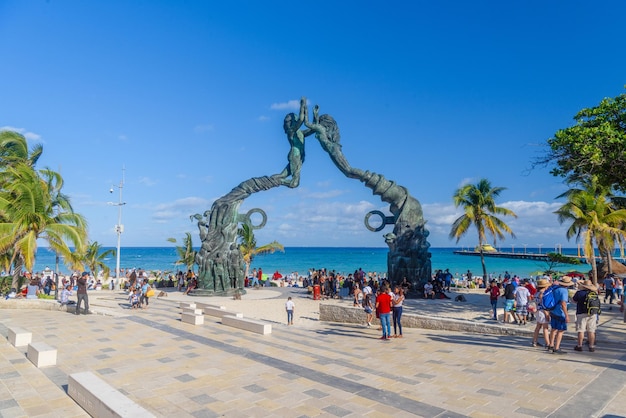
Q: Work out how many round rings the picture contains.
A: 2